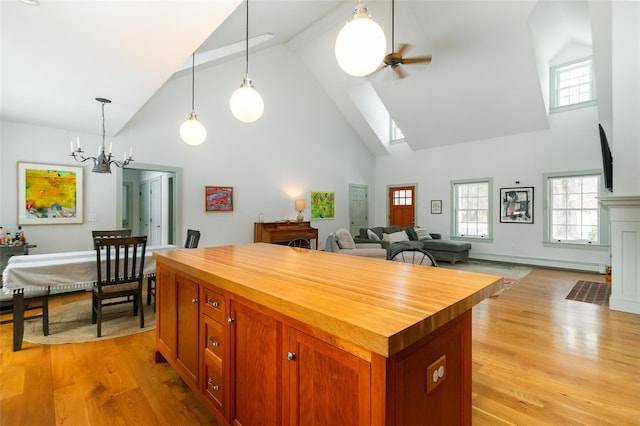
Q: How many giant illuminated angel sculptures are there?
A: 0